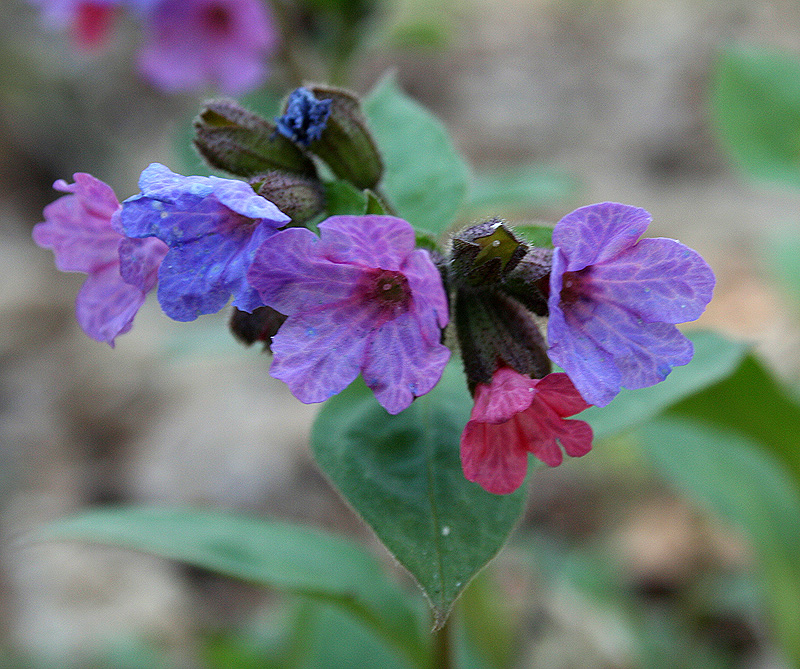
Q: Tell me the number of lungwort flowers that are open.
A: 5